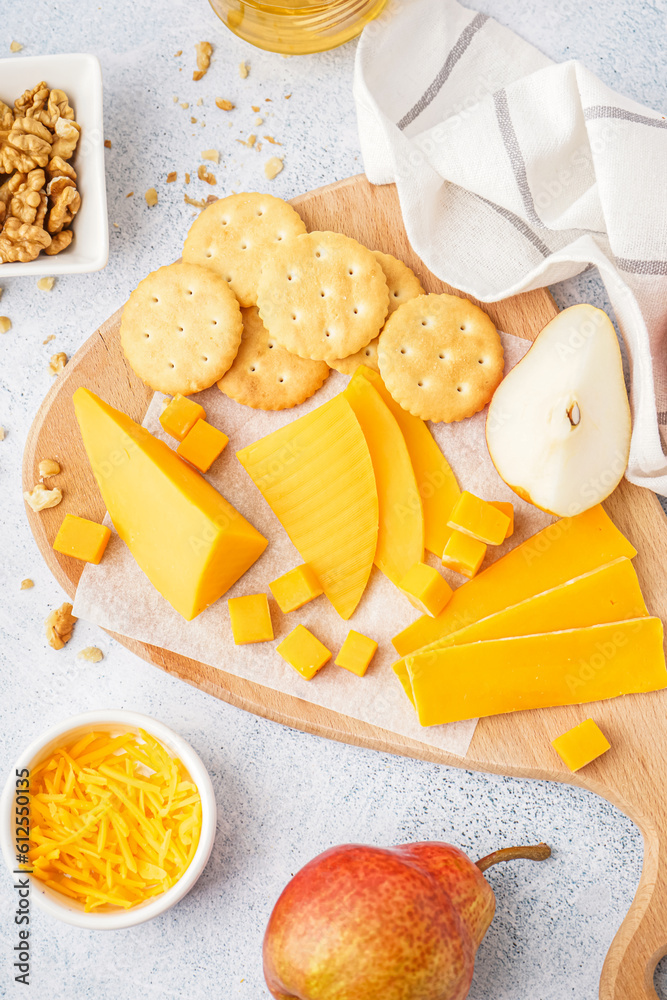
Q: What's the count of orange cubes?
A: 12